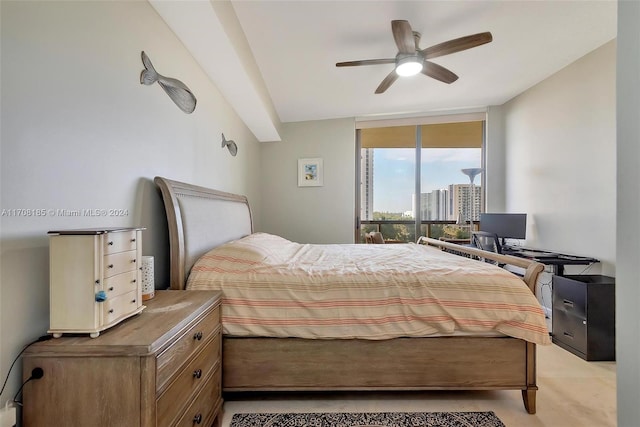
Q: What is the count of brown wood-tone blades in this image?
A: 5